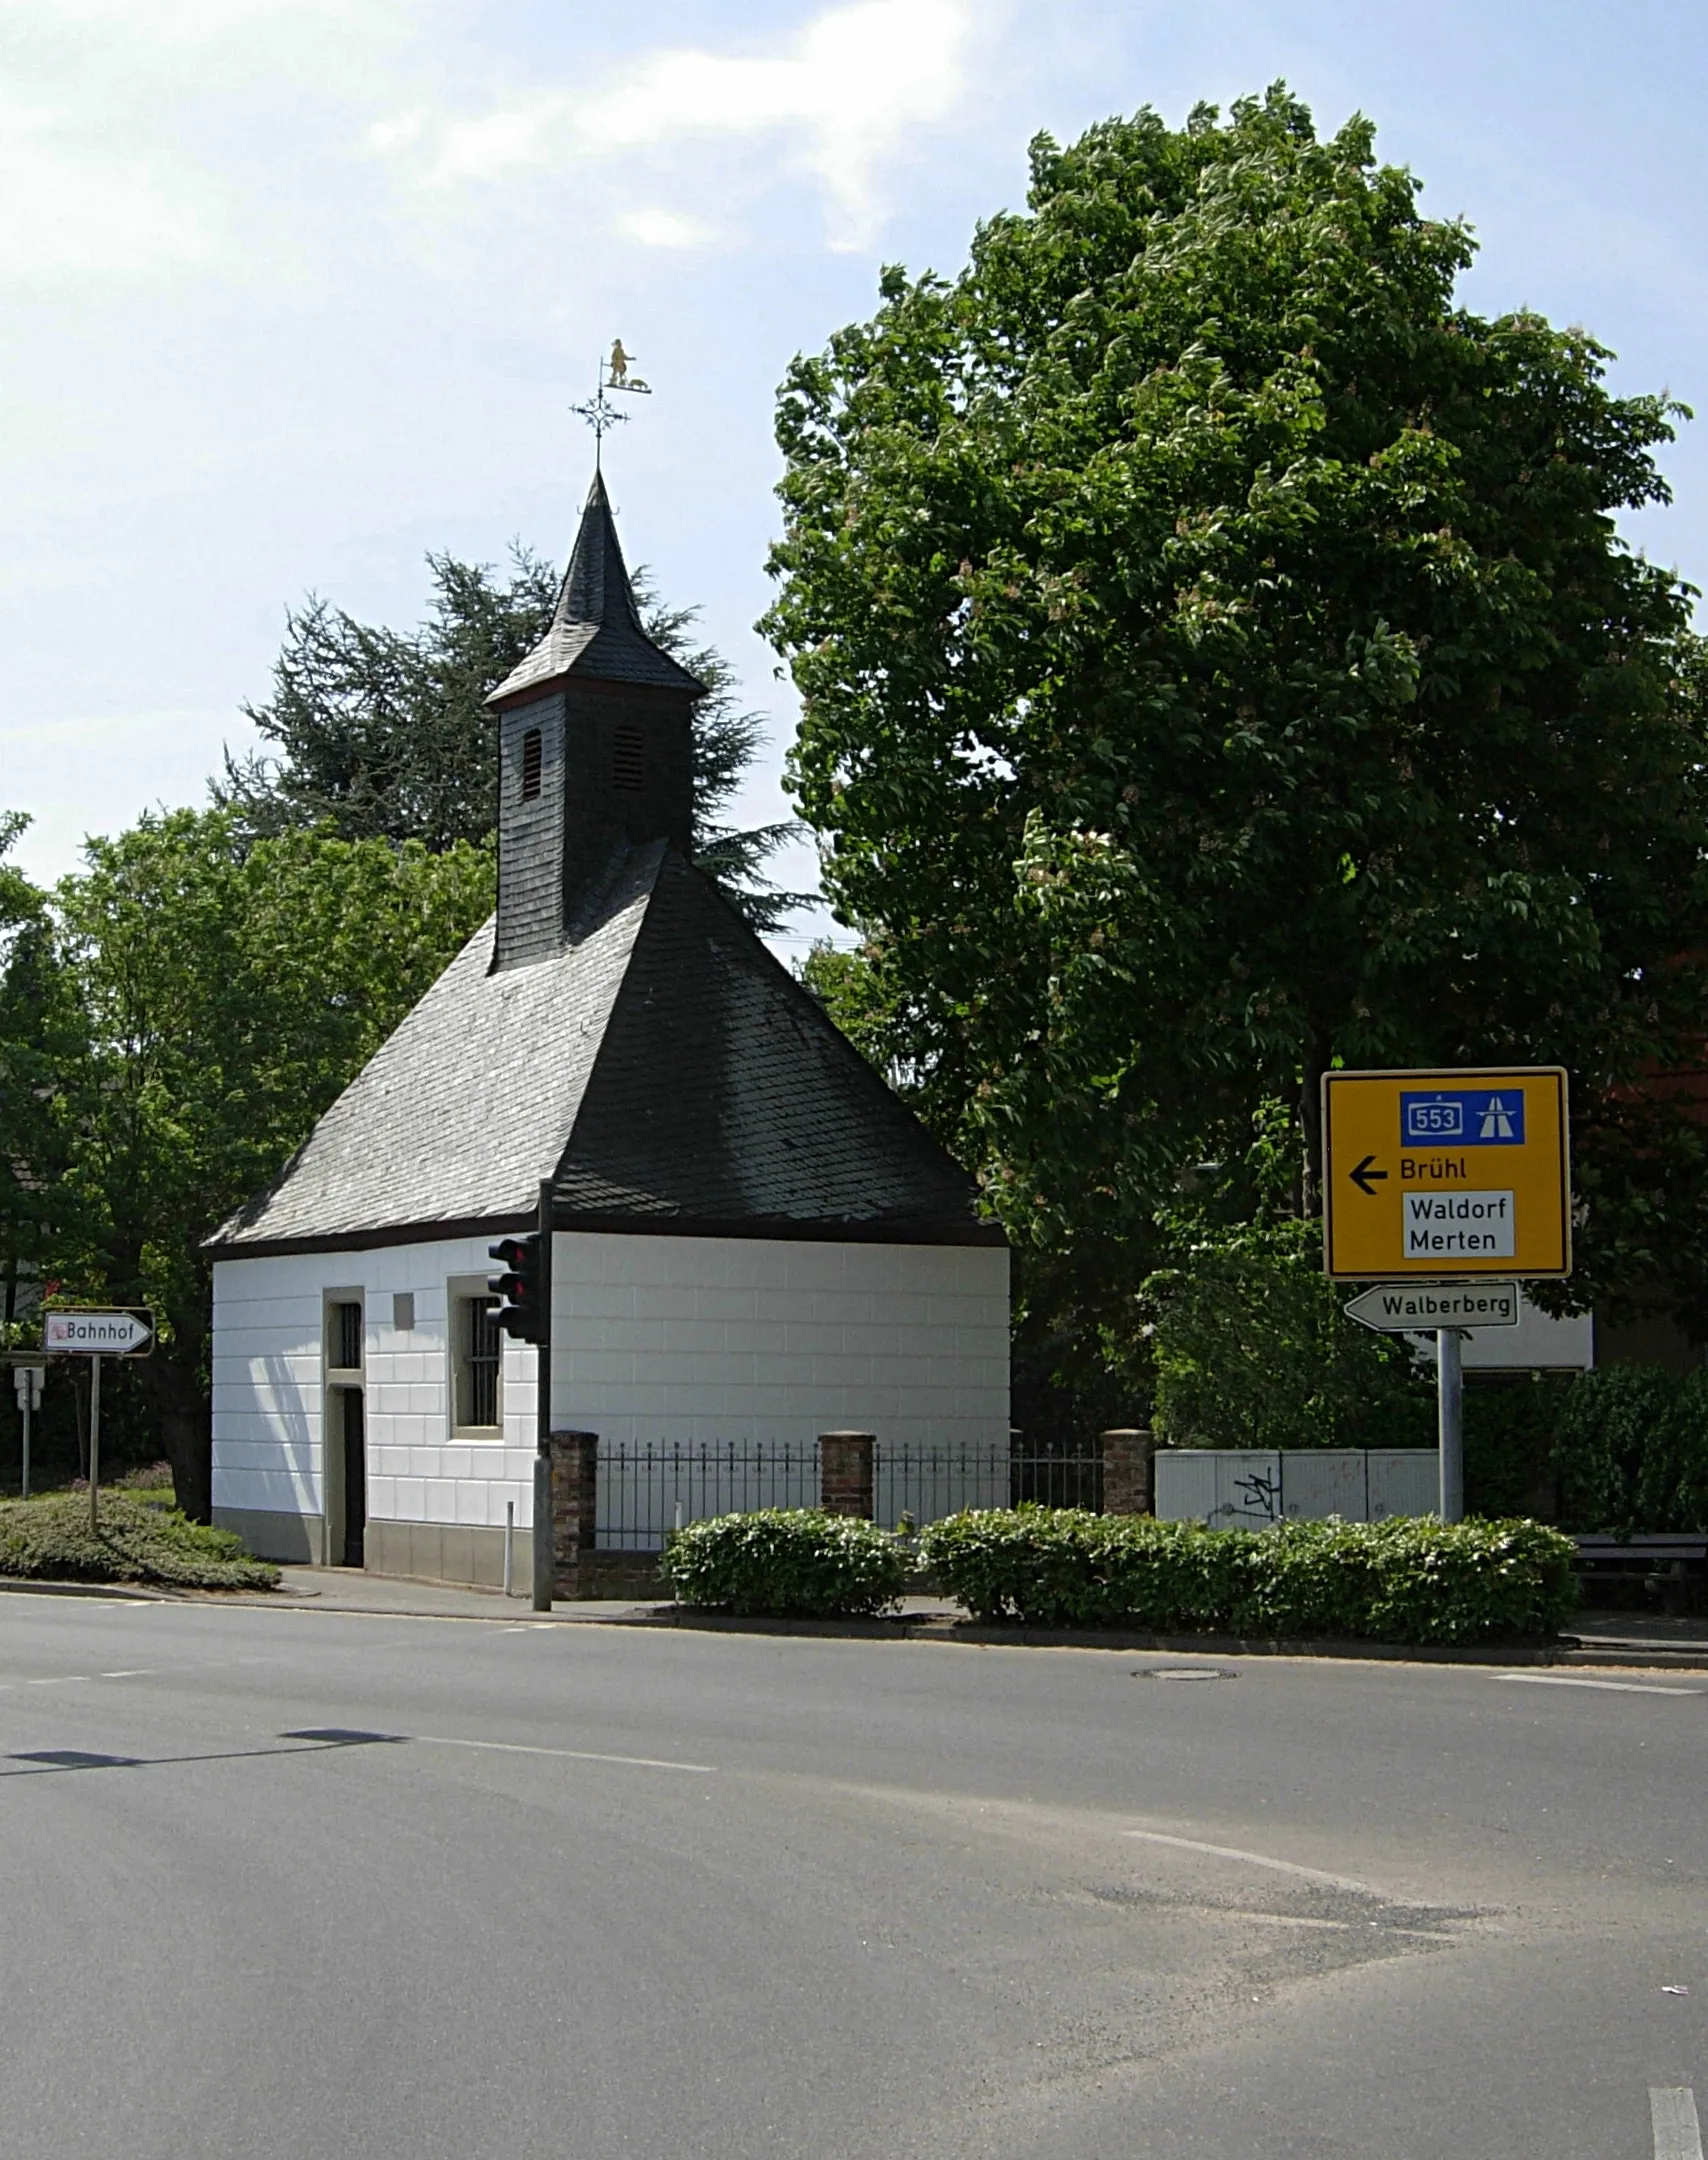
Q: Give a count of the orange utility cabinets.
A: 0